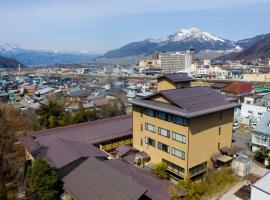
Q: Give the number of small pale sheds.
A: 1